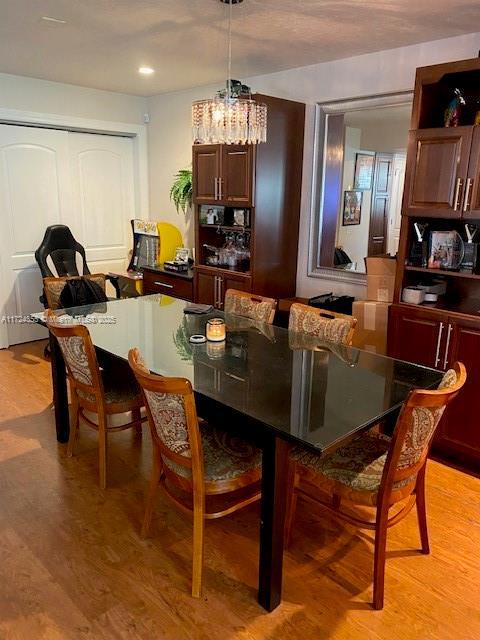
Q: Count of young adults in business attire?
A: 0